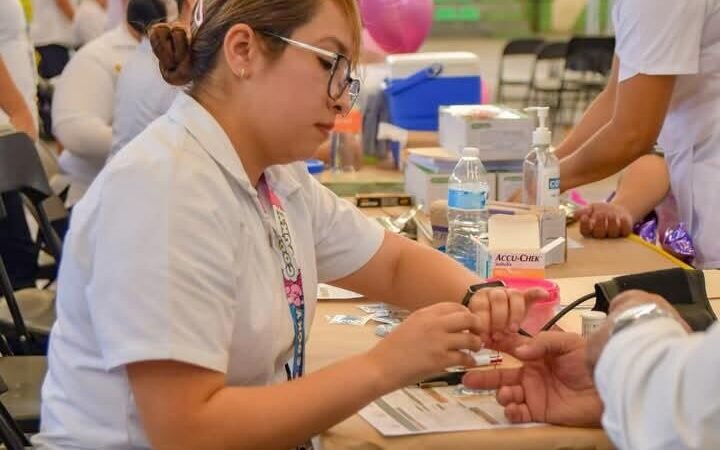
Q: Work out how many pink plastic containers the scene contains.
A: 1